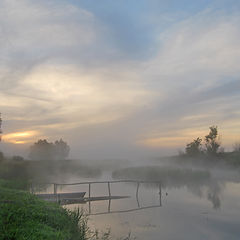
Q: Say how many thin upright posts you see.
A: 5